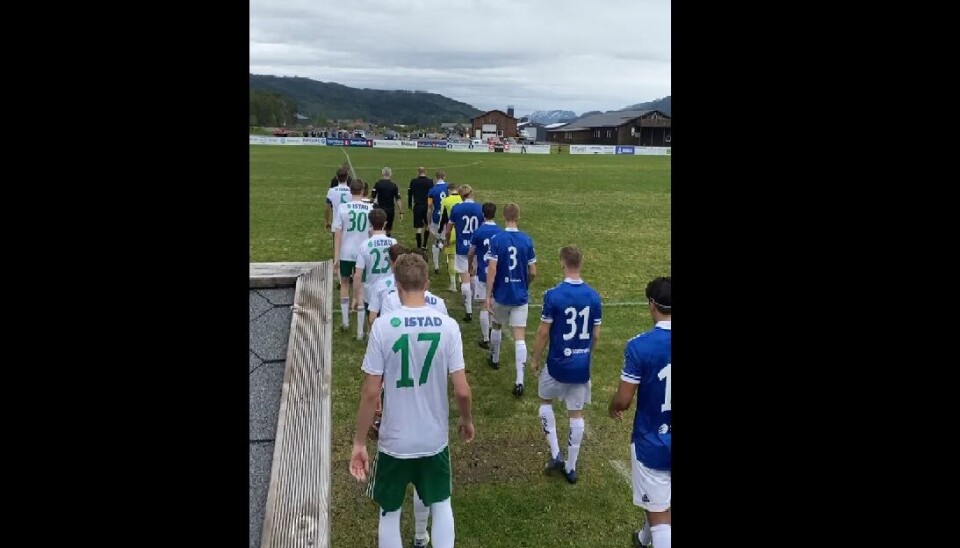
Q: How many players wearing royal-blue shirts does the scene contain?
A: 6